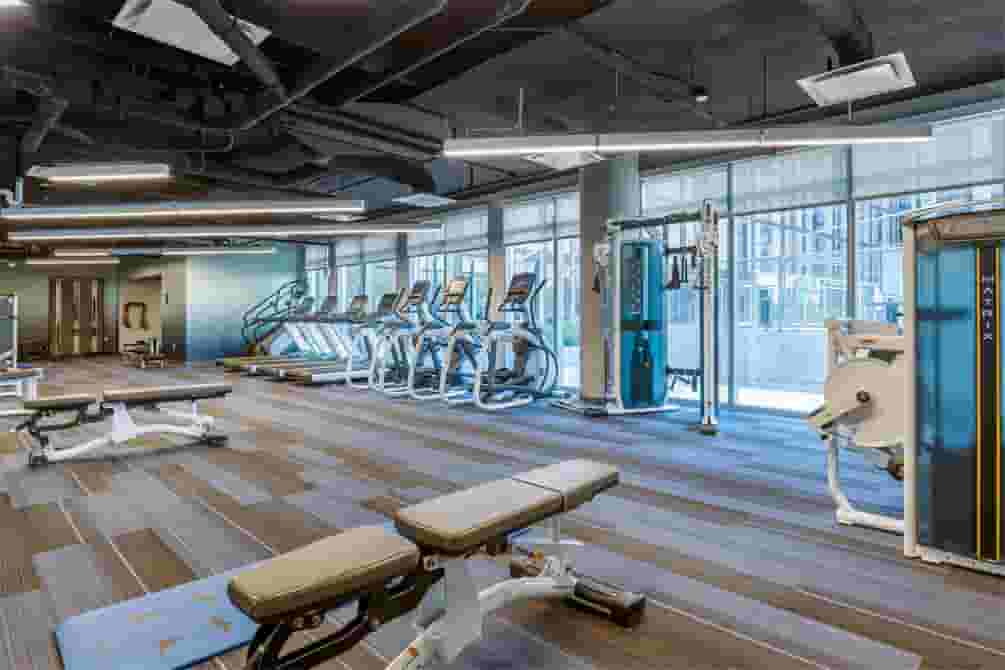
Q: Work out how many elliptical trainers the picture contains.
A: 3